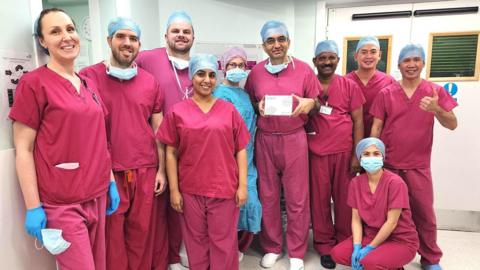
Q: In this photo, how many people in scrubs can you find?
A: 10